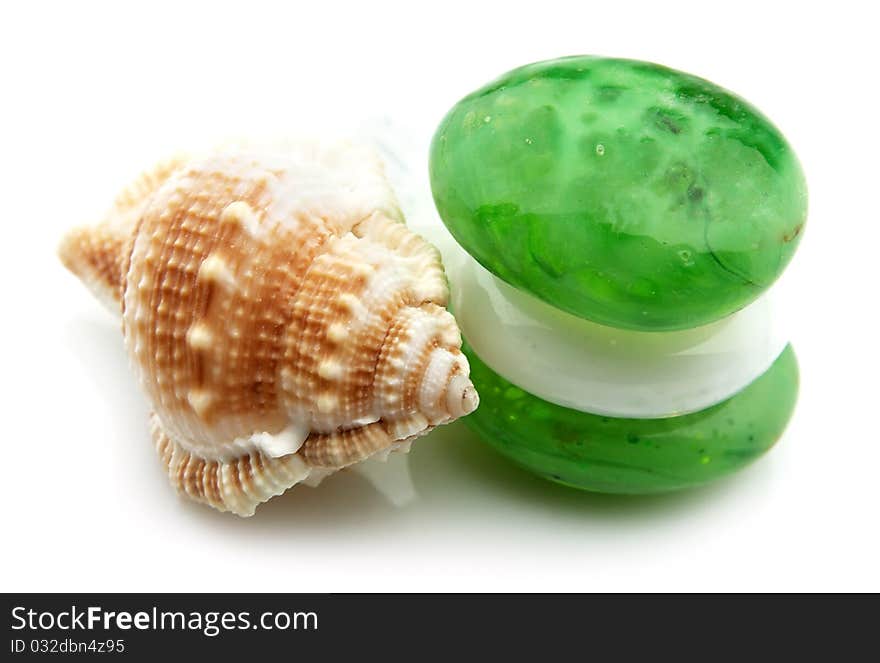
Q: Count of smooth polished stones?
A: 3